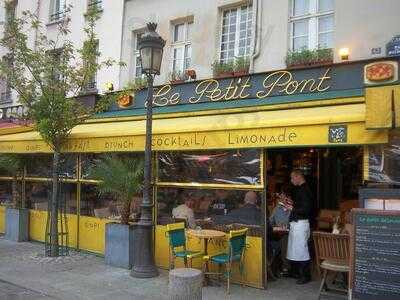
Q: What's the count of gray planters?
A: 2